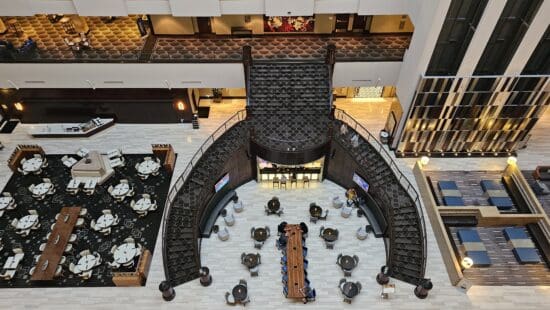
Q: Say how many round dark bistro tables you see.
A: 8